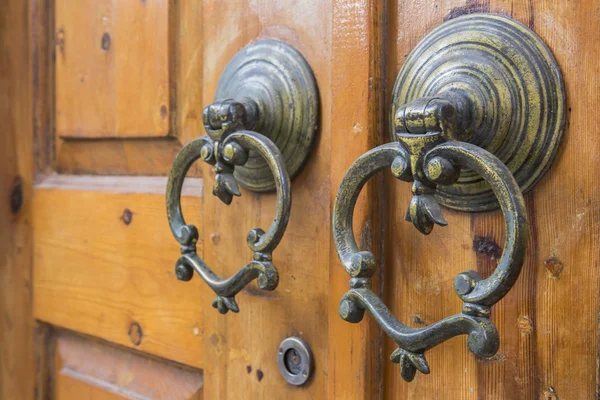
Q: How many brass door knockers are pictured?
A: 2